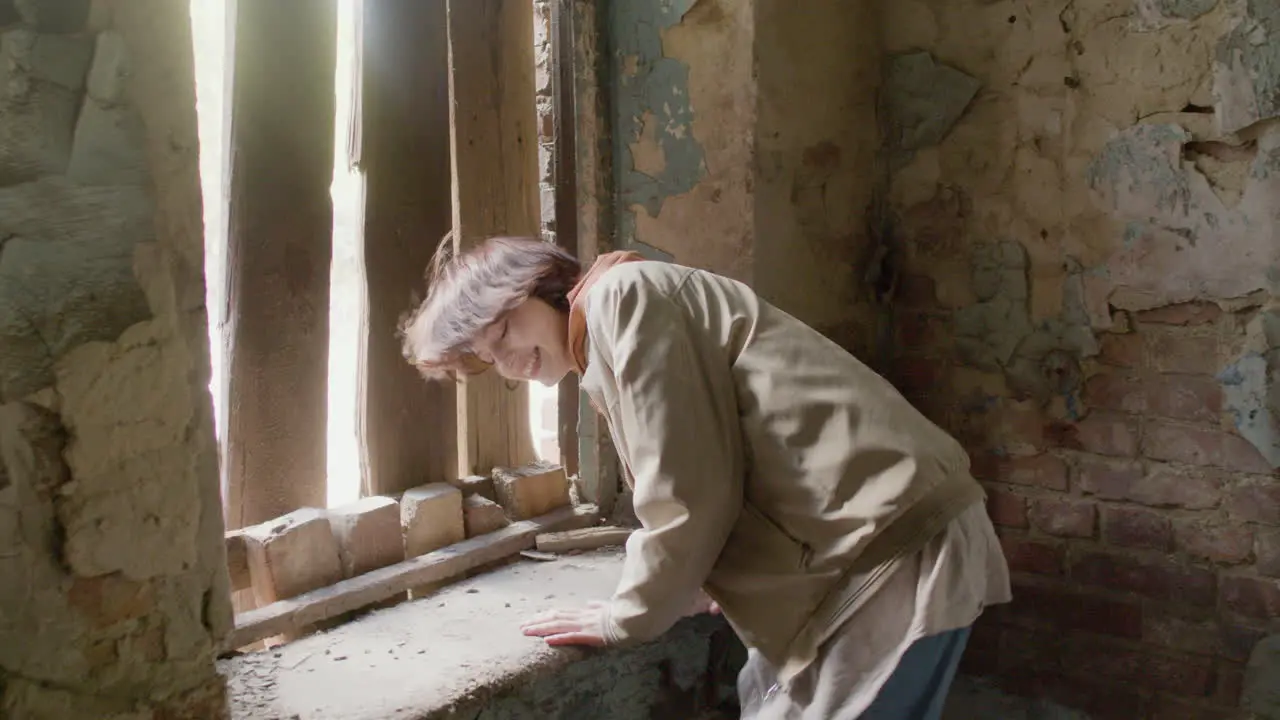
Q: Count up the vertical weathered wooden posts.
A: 3